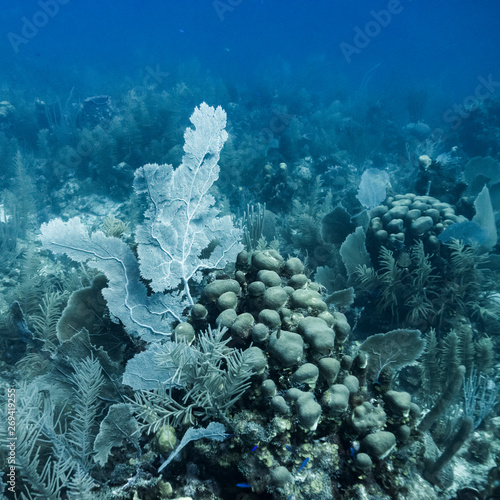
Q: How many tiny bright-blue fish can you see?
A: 6